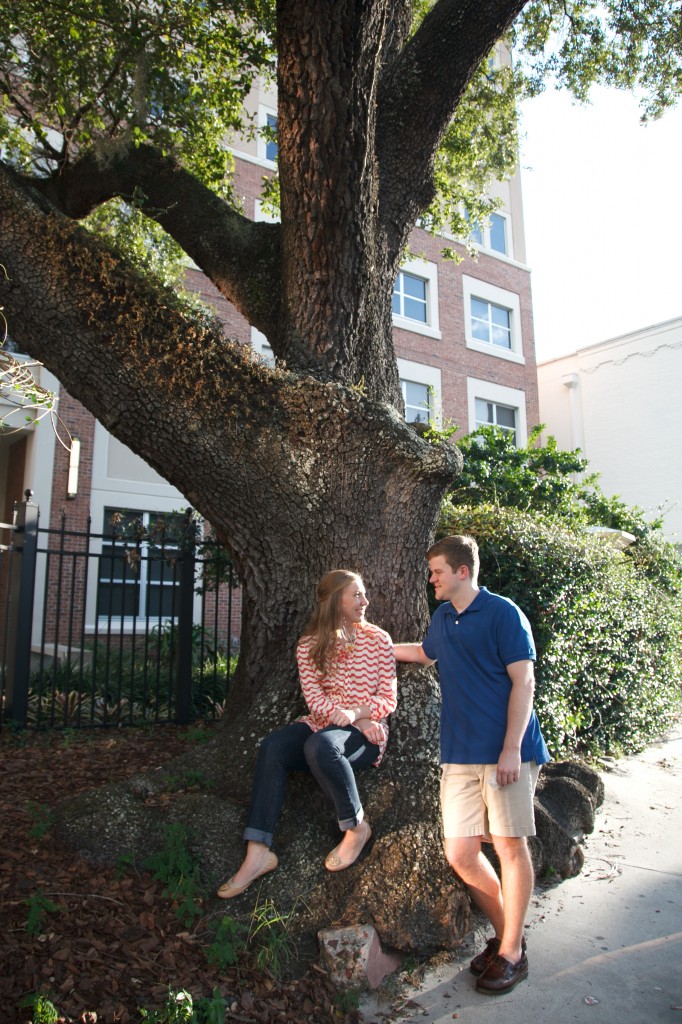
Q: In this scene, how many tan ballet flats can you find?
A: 2